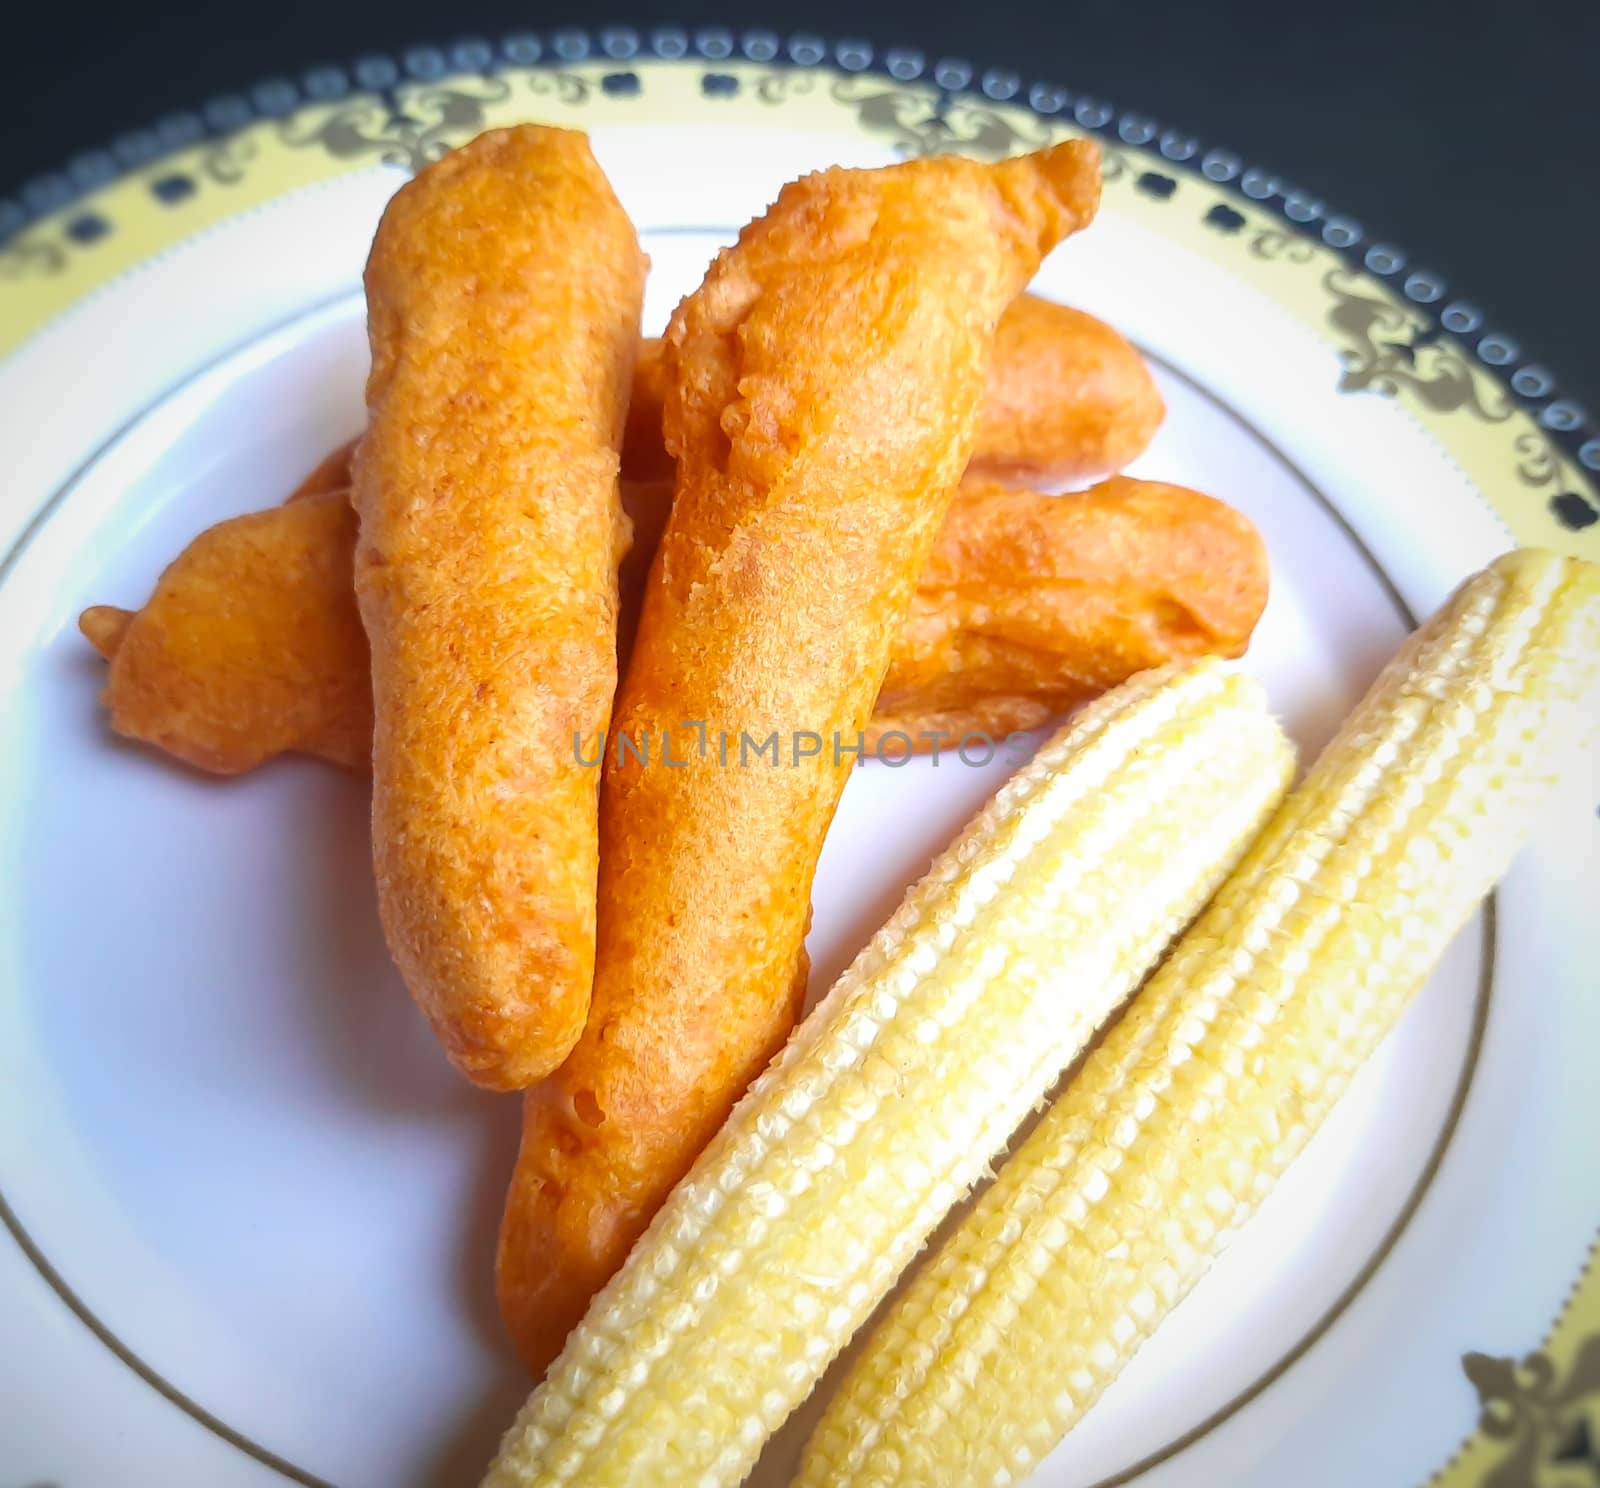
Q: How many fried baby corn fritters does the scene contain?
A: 4